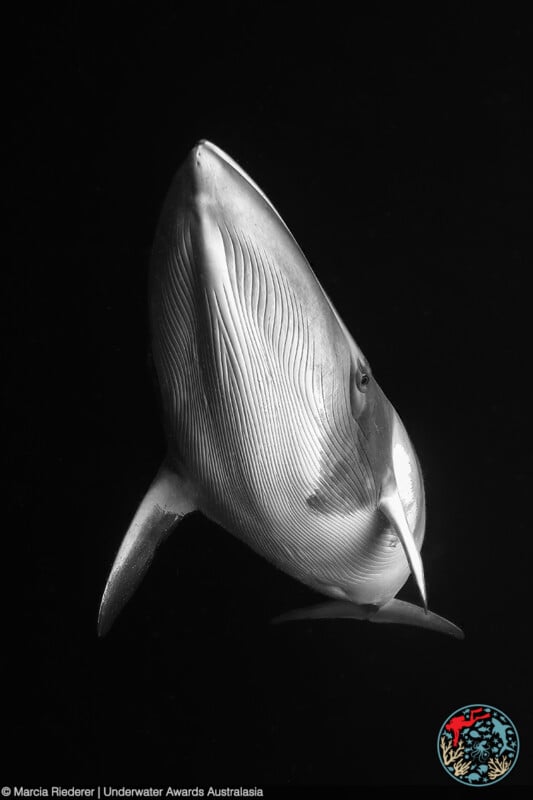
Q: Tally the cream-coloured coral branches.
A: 3